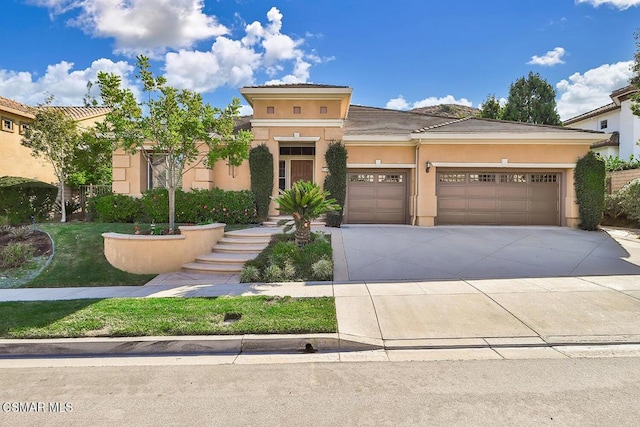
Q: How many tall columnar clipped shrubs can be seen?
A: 3